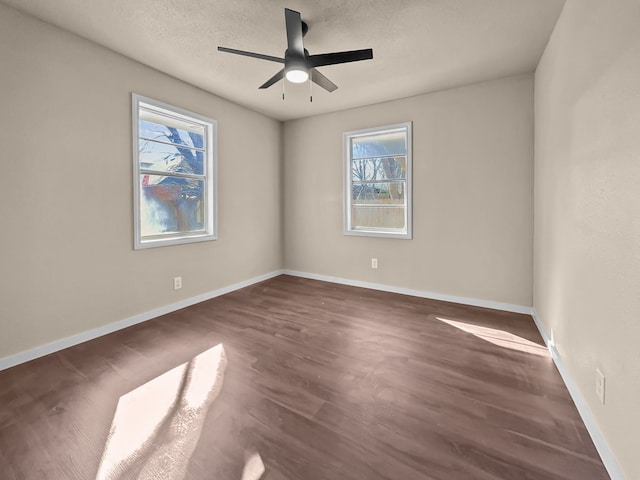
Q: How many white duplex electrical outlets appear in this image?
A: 3